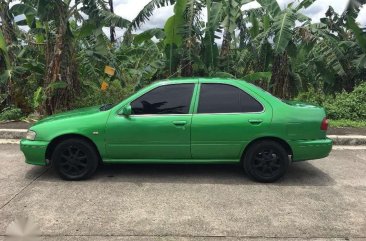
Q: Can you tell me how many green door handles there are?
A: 2